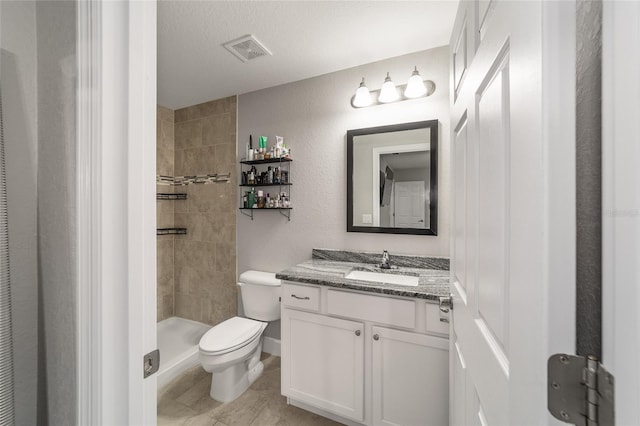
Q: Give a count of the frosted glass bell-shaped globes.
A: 3